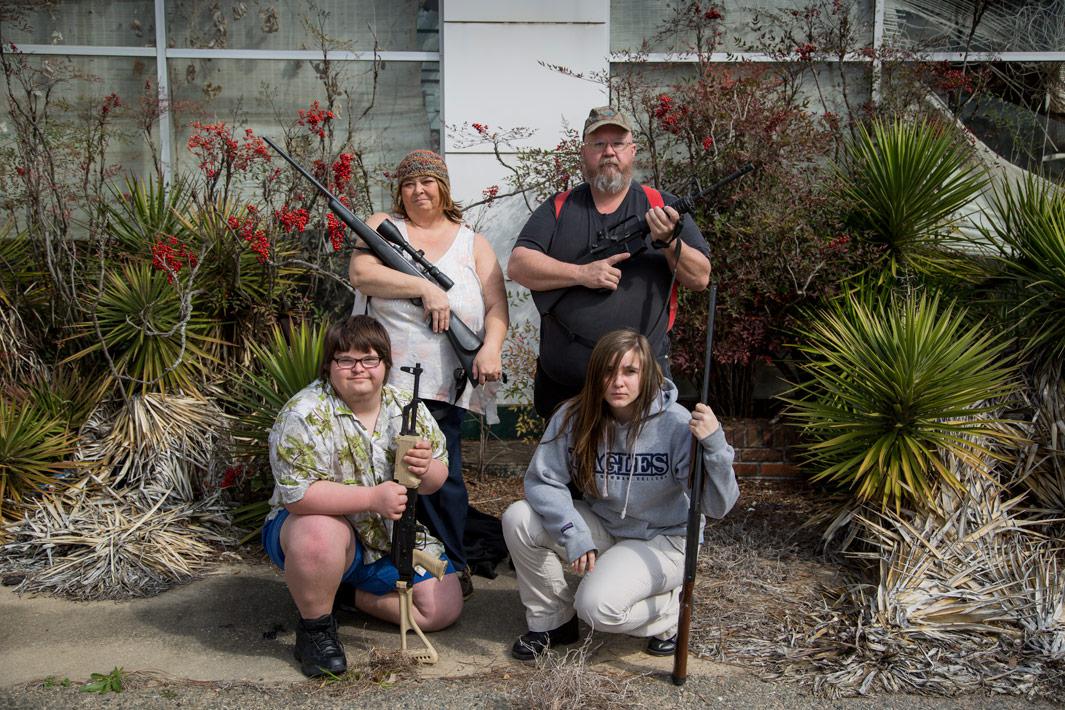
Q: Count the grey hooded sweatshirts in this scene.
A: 1